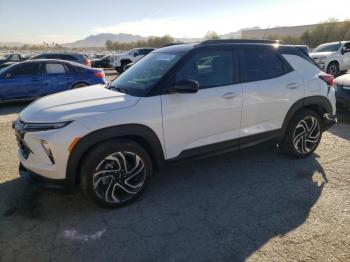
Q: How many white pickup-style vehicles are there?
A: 2